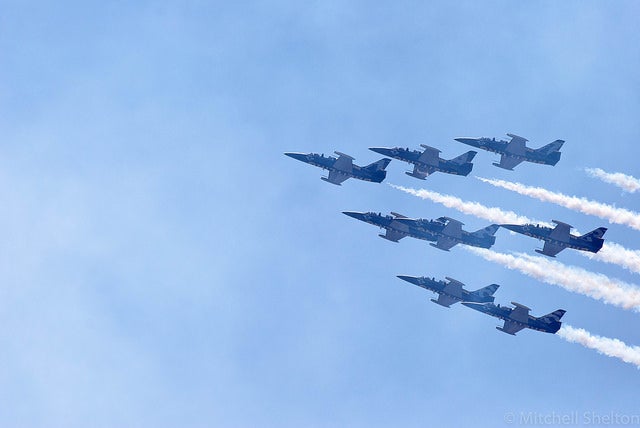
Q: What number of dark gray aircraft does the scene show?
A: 8